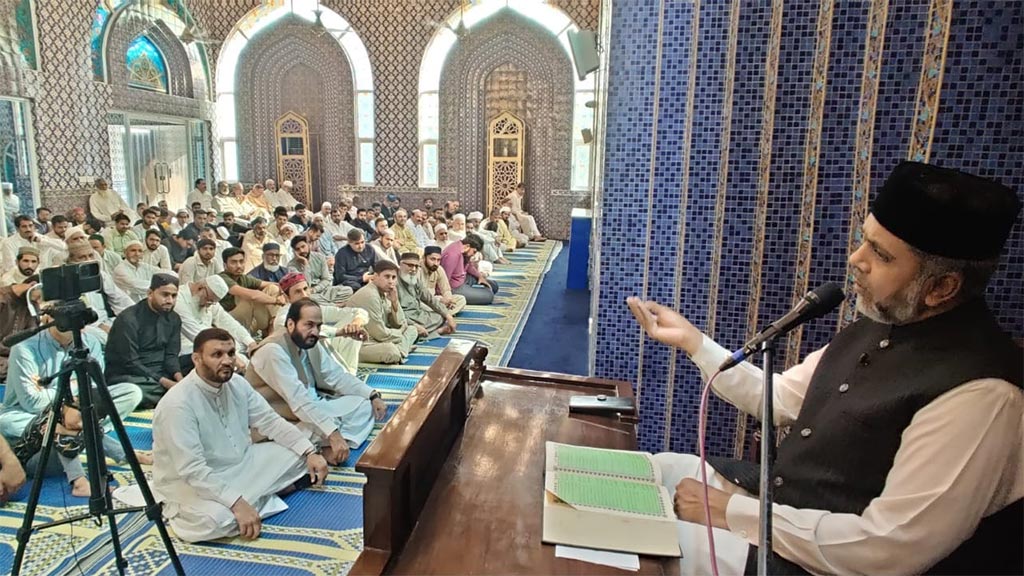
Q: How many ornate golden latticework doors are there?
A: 2